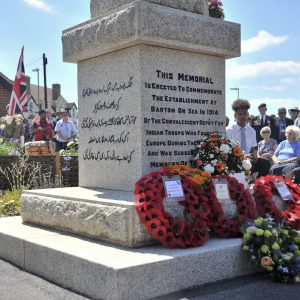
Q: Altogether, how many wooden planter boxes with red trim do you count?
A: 1